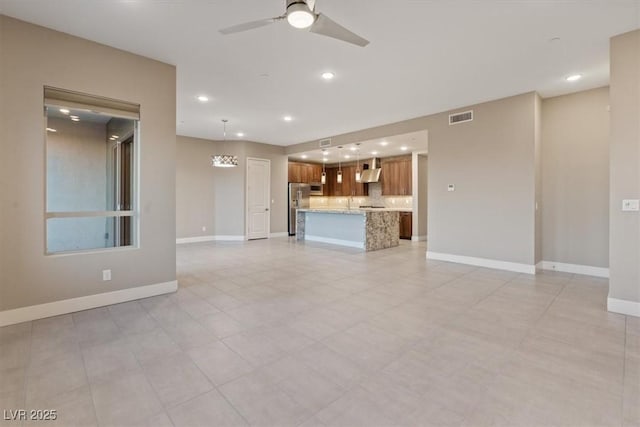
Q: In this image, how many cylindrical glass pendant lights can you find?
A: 3